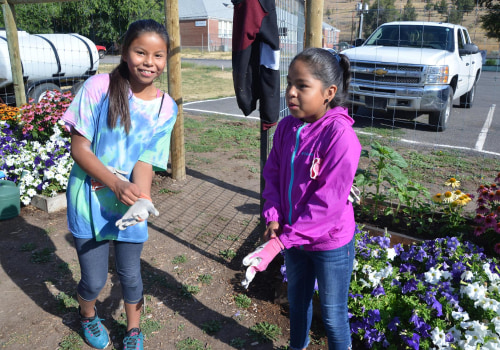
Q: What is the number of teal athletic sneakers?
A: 2